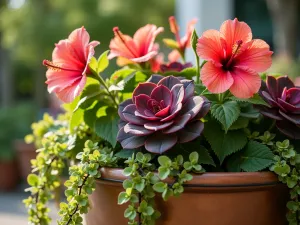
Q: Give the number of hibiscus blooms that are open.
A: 3